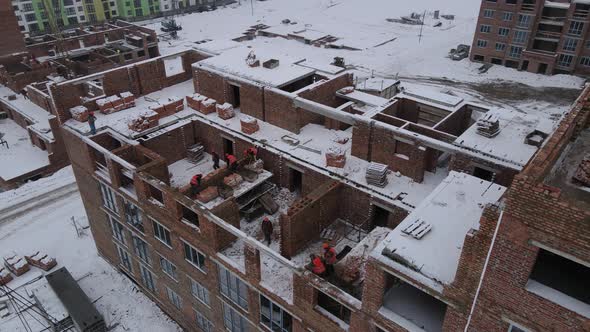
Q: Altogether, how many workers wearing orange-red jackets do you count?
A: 5